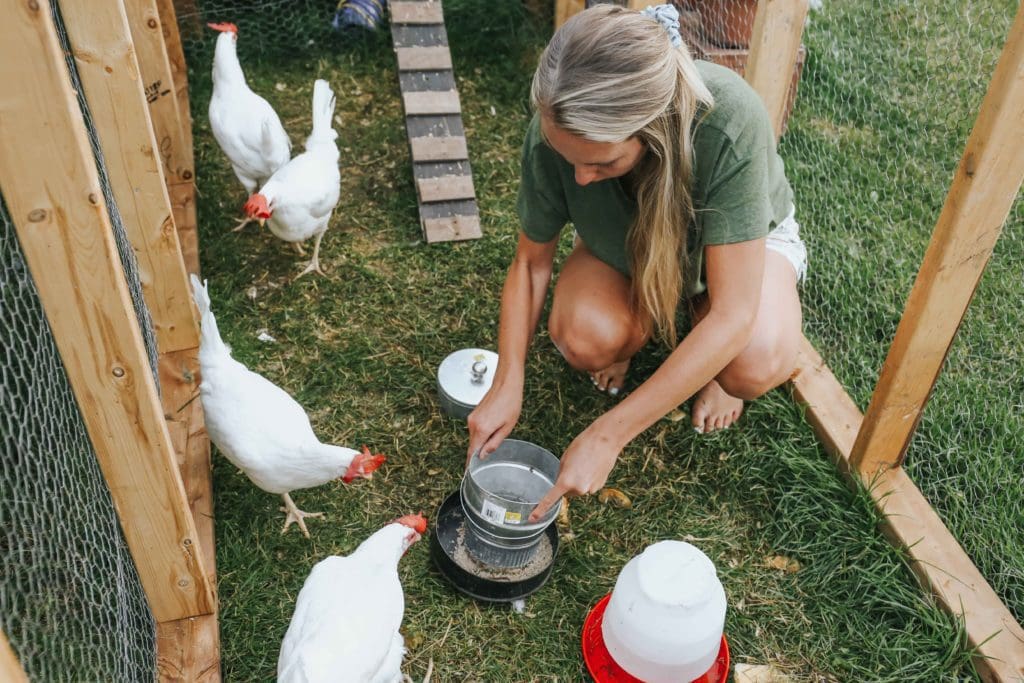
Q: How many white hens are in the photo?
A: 4